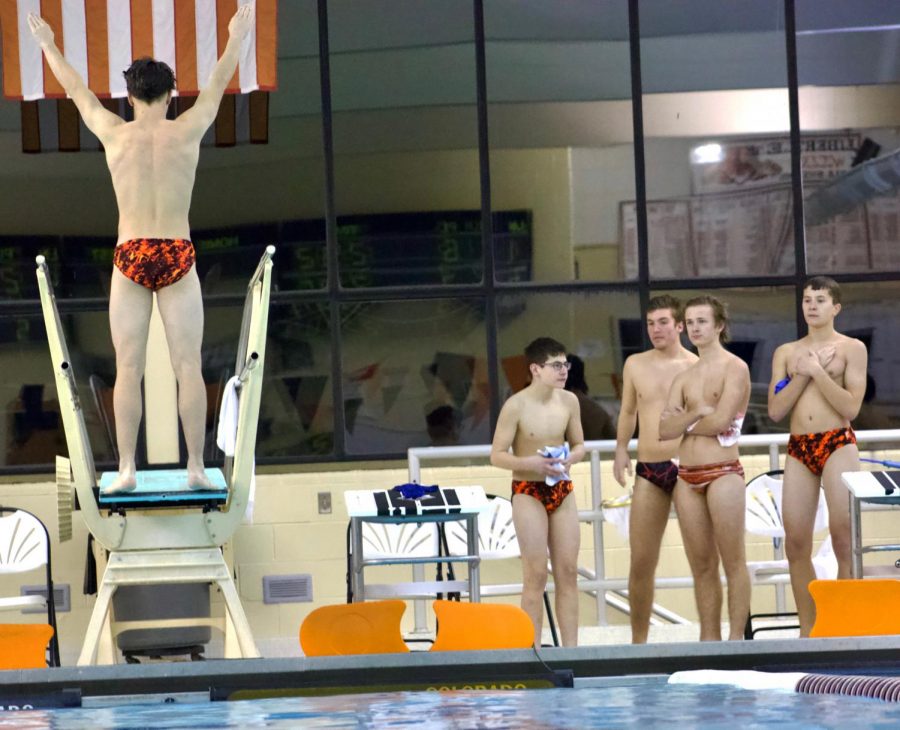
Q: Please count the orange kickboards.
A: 4